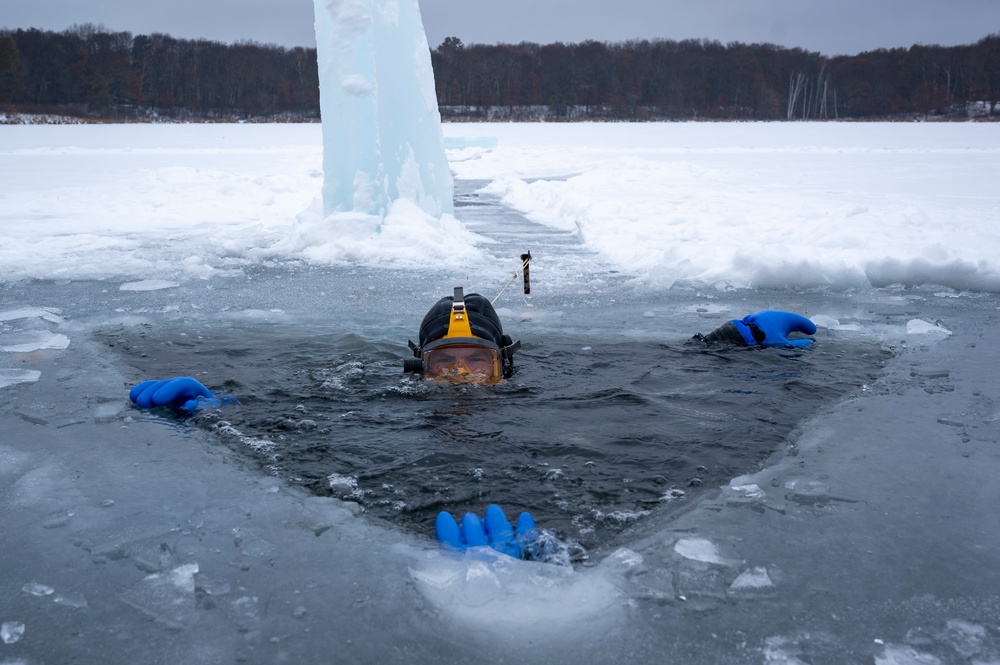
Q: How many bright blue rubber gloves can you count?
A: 3